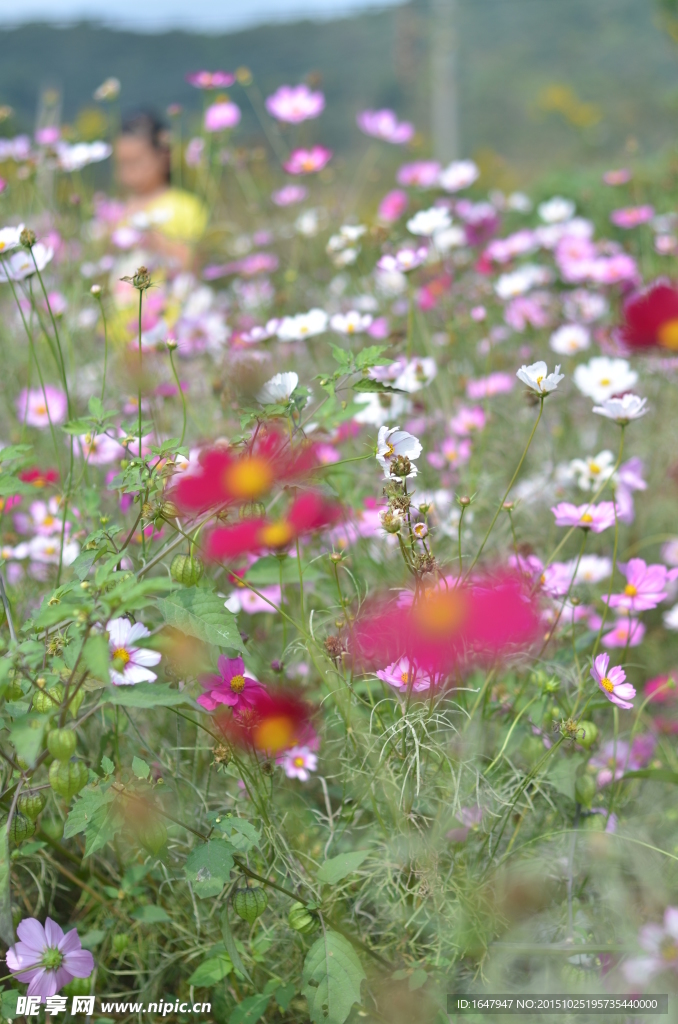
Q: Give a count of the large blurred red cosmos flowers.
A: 5